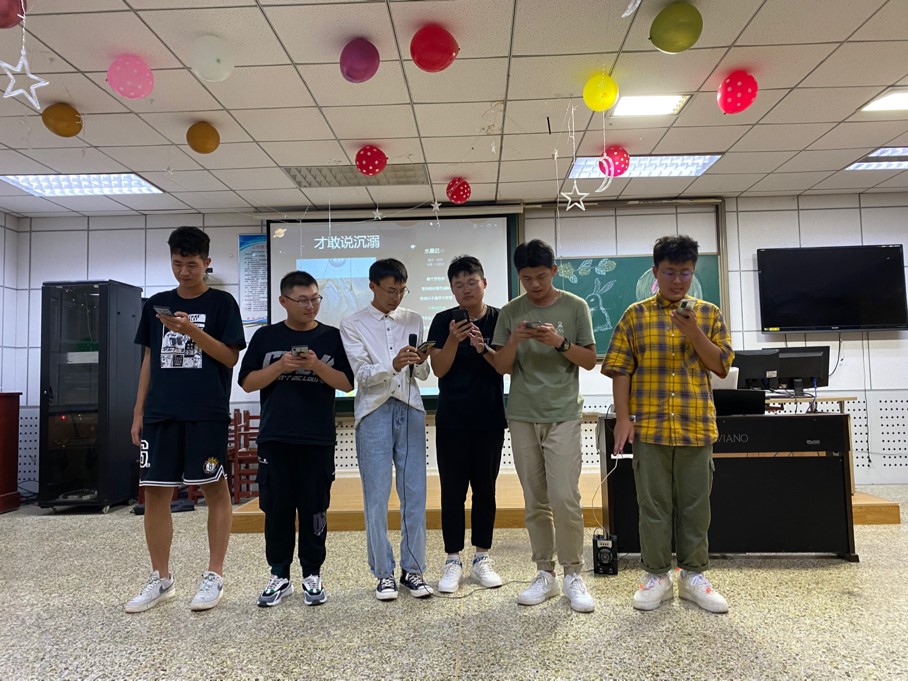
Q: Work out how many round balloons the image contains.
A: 13